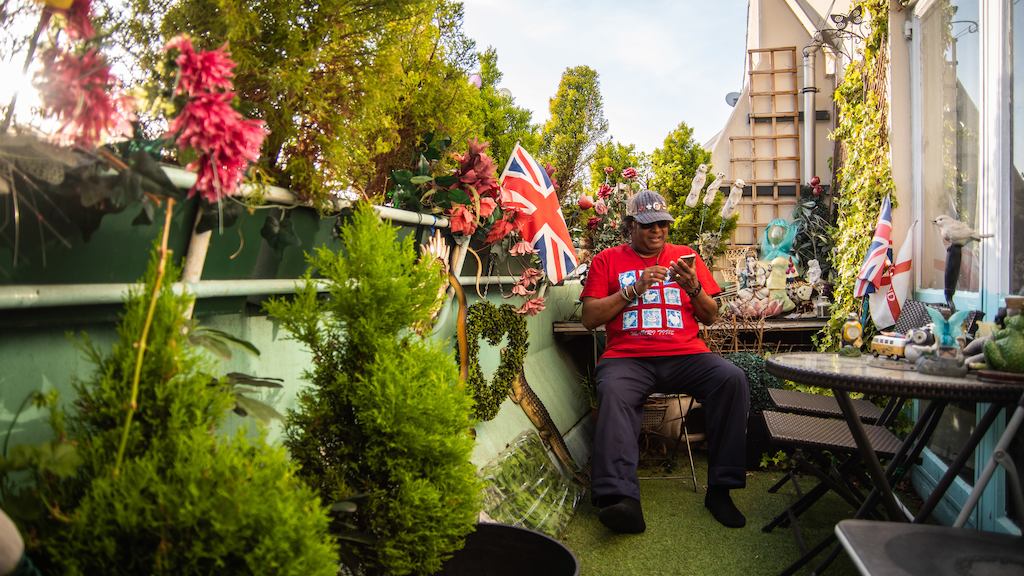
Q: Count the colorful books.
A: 0